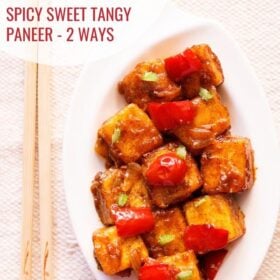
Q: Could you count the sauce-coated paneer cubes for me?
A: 11